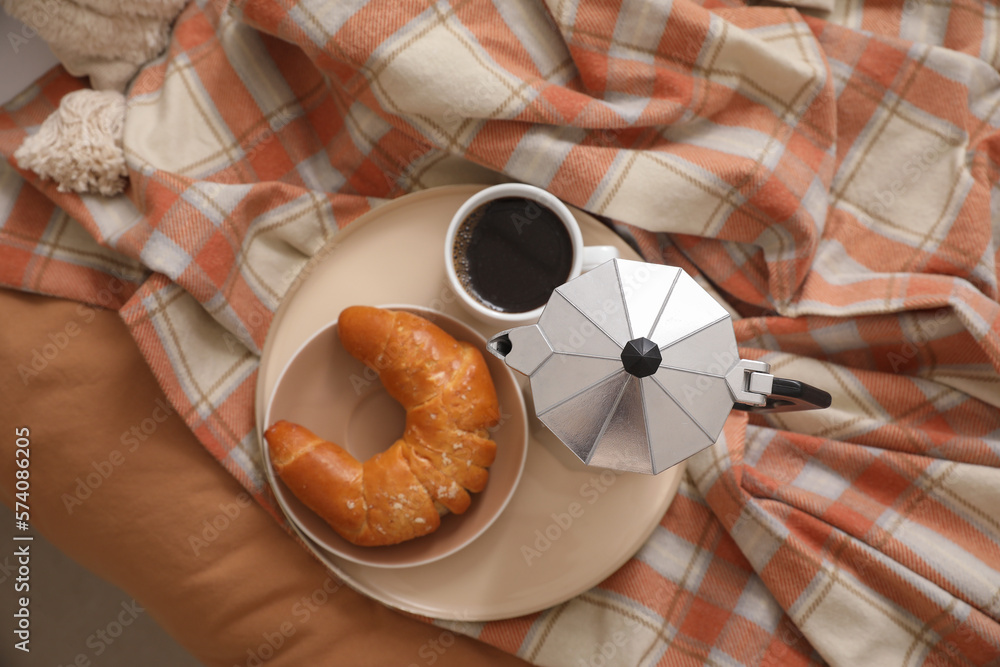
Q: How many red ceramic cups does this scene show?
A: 0